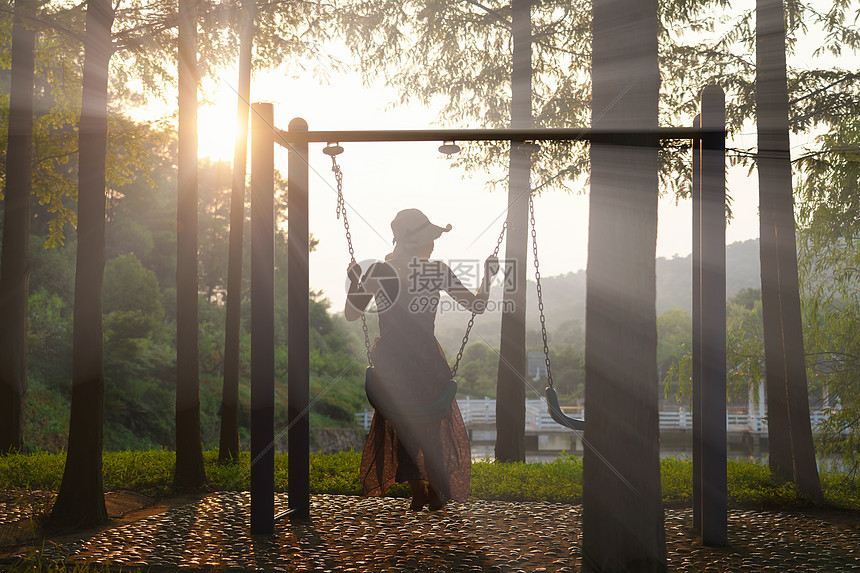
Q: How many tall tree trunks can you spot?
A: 7